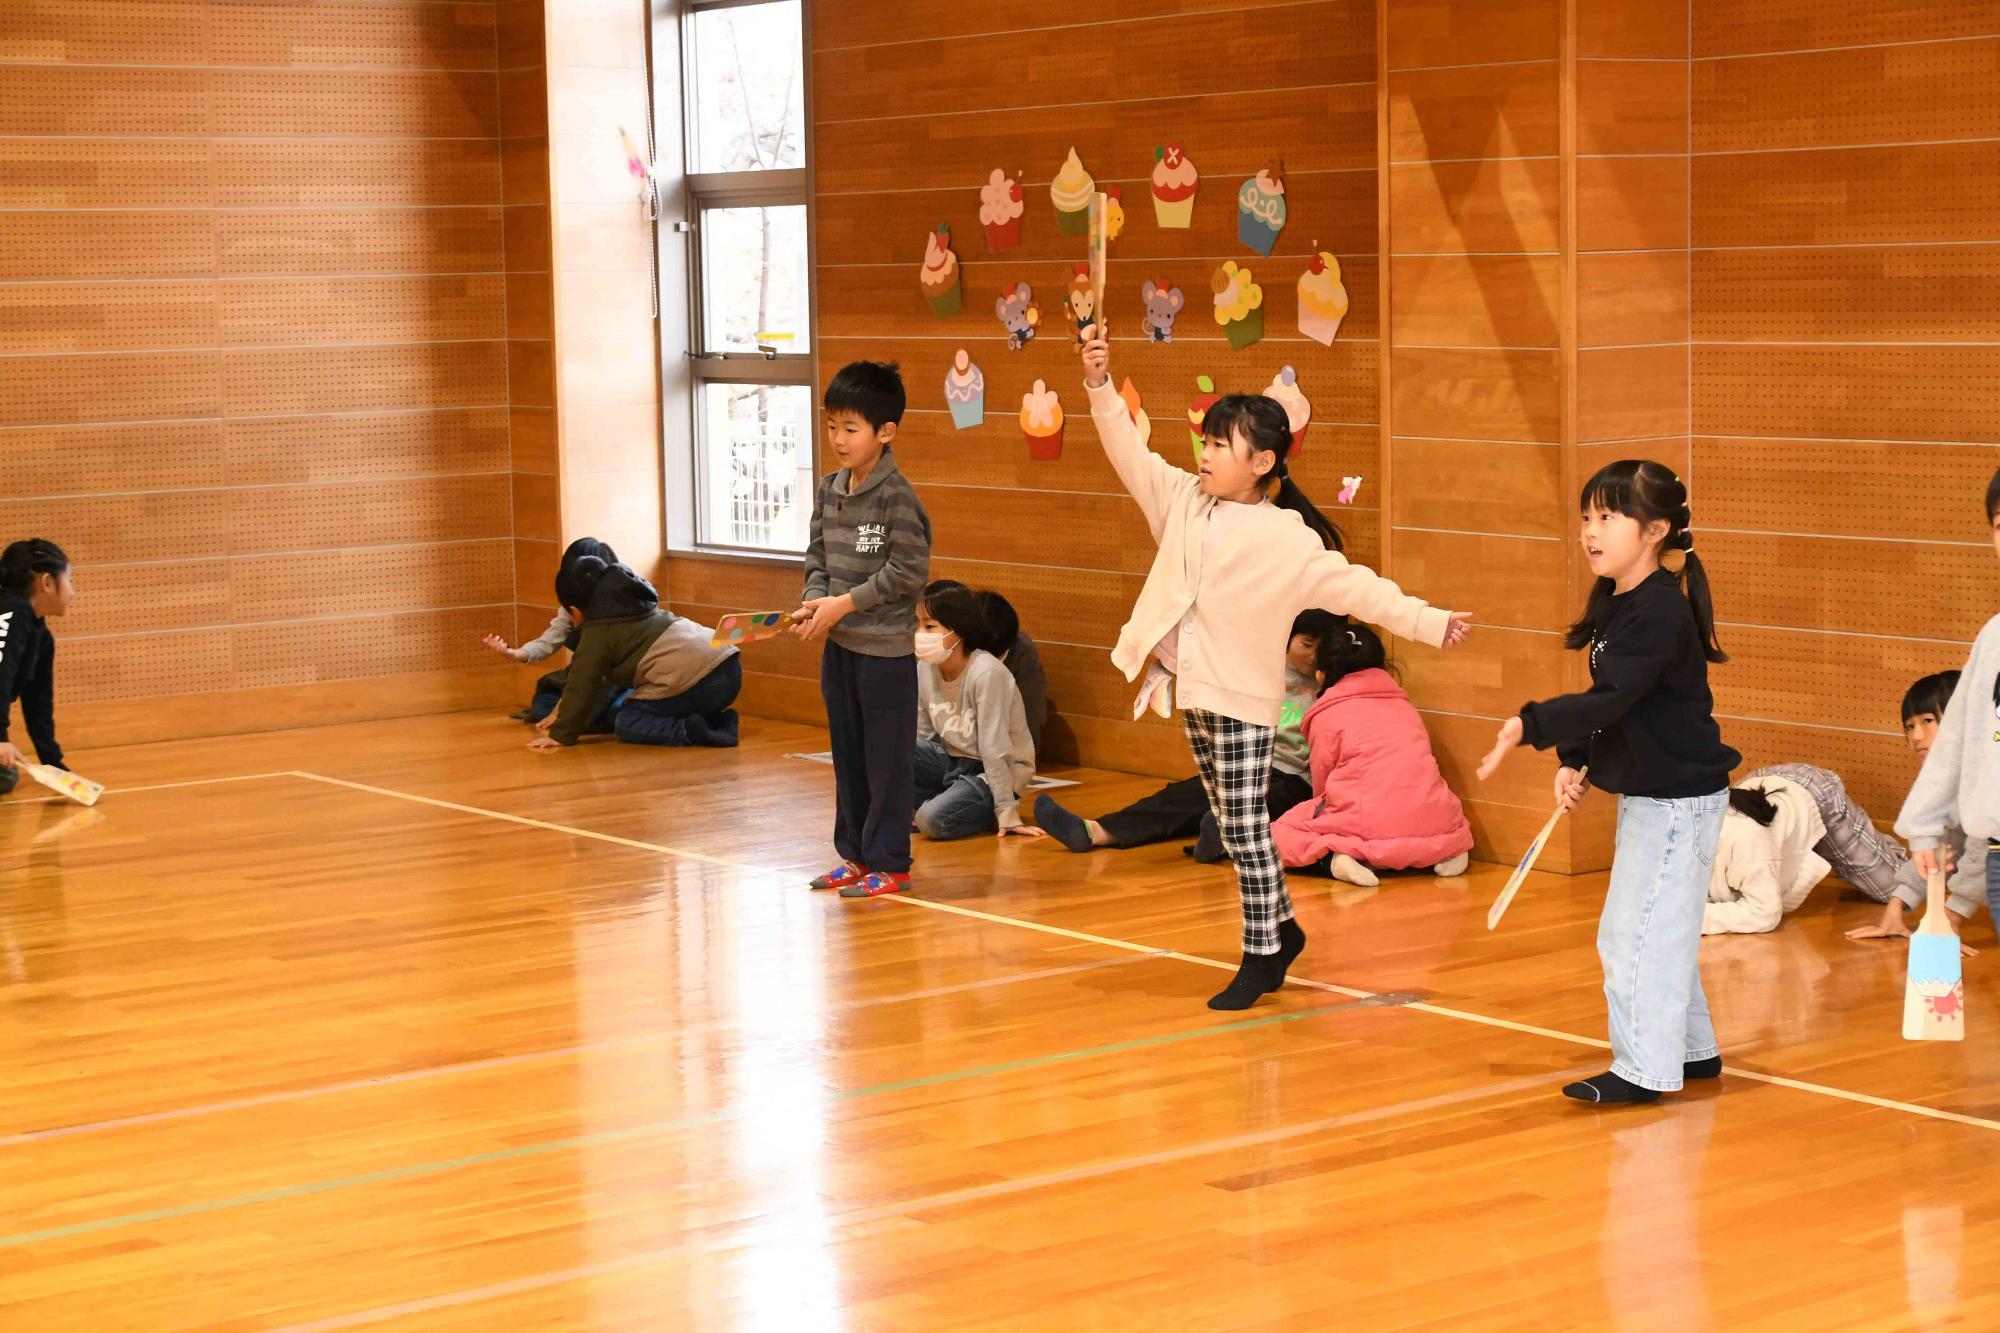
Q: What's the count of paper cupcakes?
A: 12